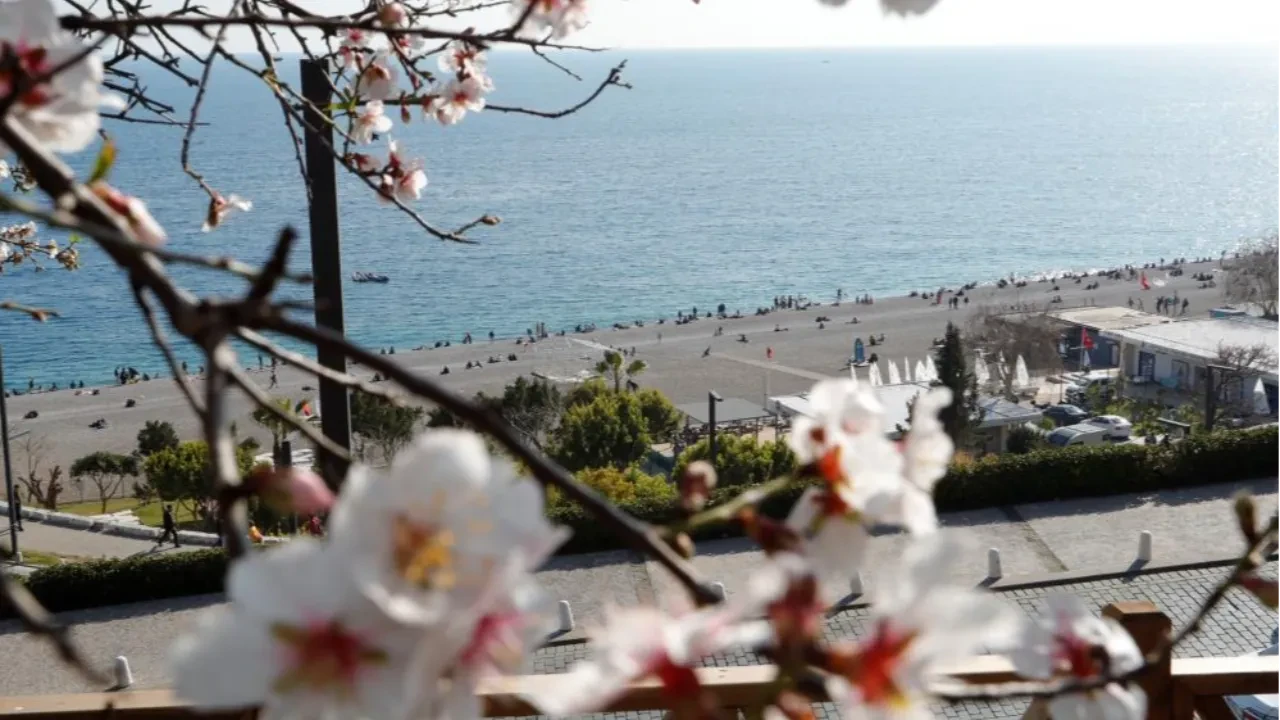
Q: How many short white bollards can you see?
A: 6